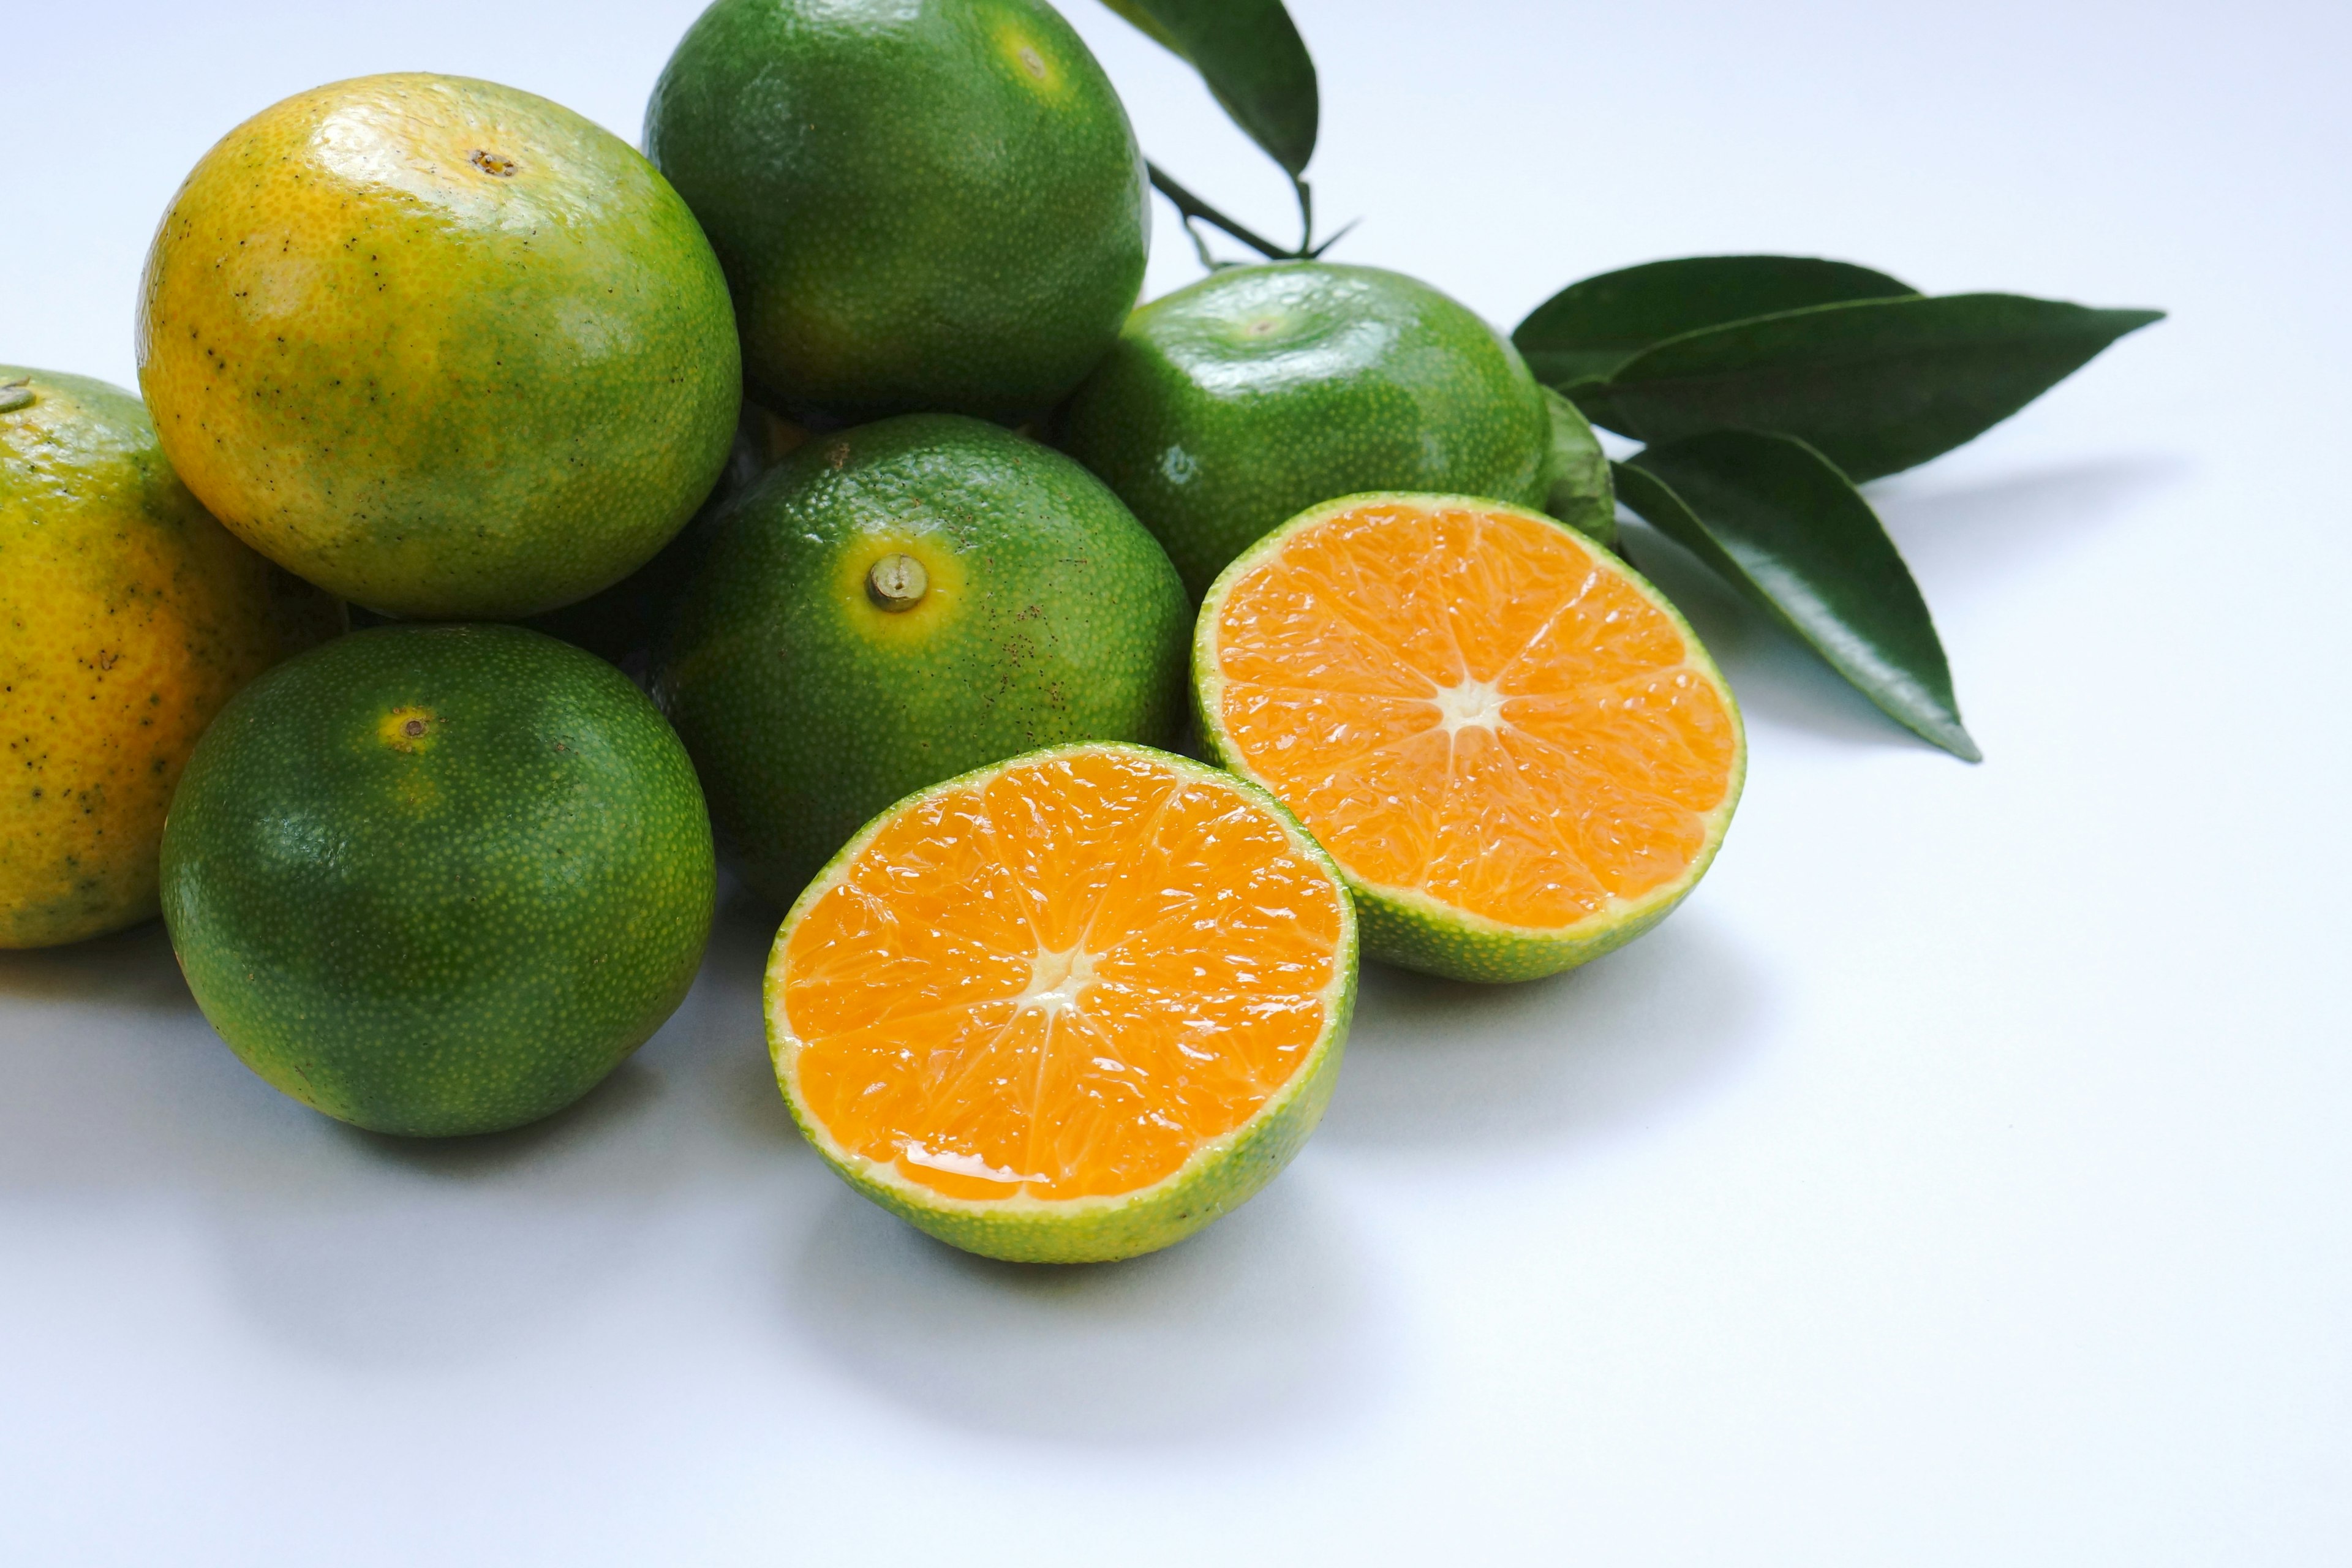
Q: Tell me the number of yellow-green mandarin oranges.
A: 2